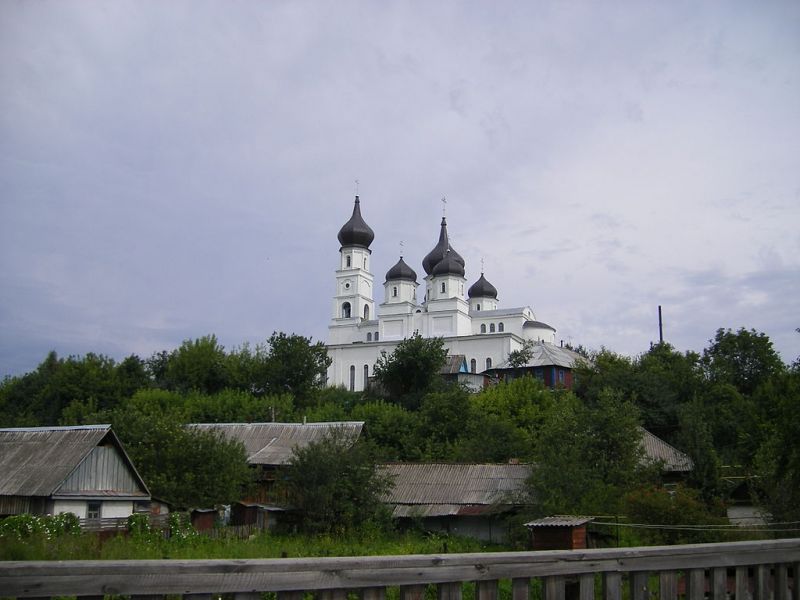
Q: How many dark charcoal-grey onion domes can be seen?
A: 5